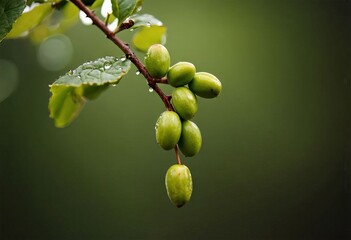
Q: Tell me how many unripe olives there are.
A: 7